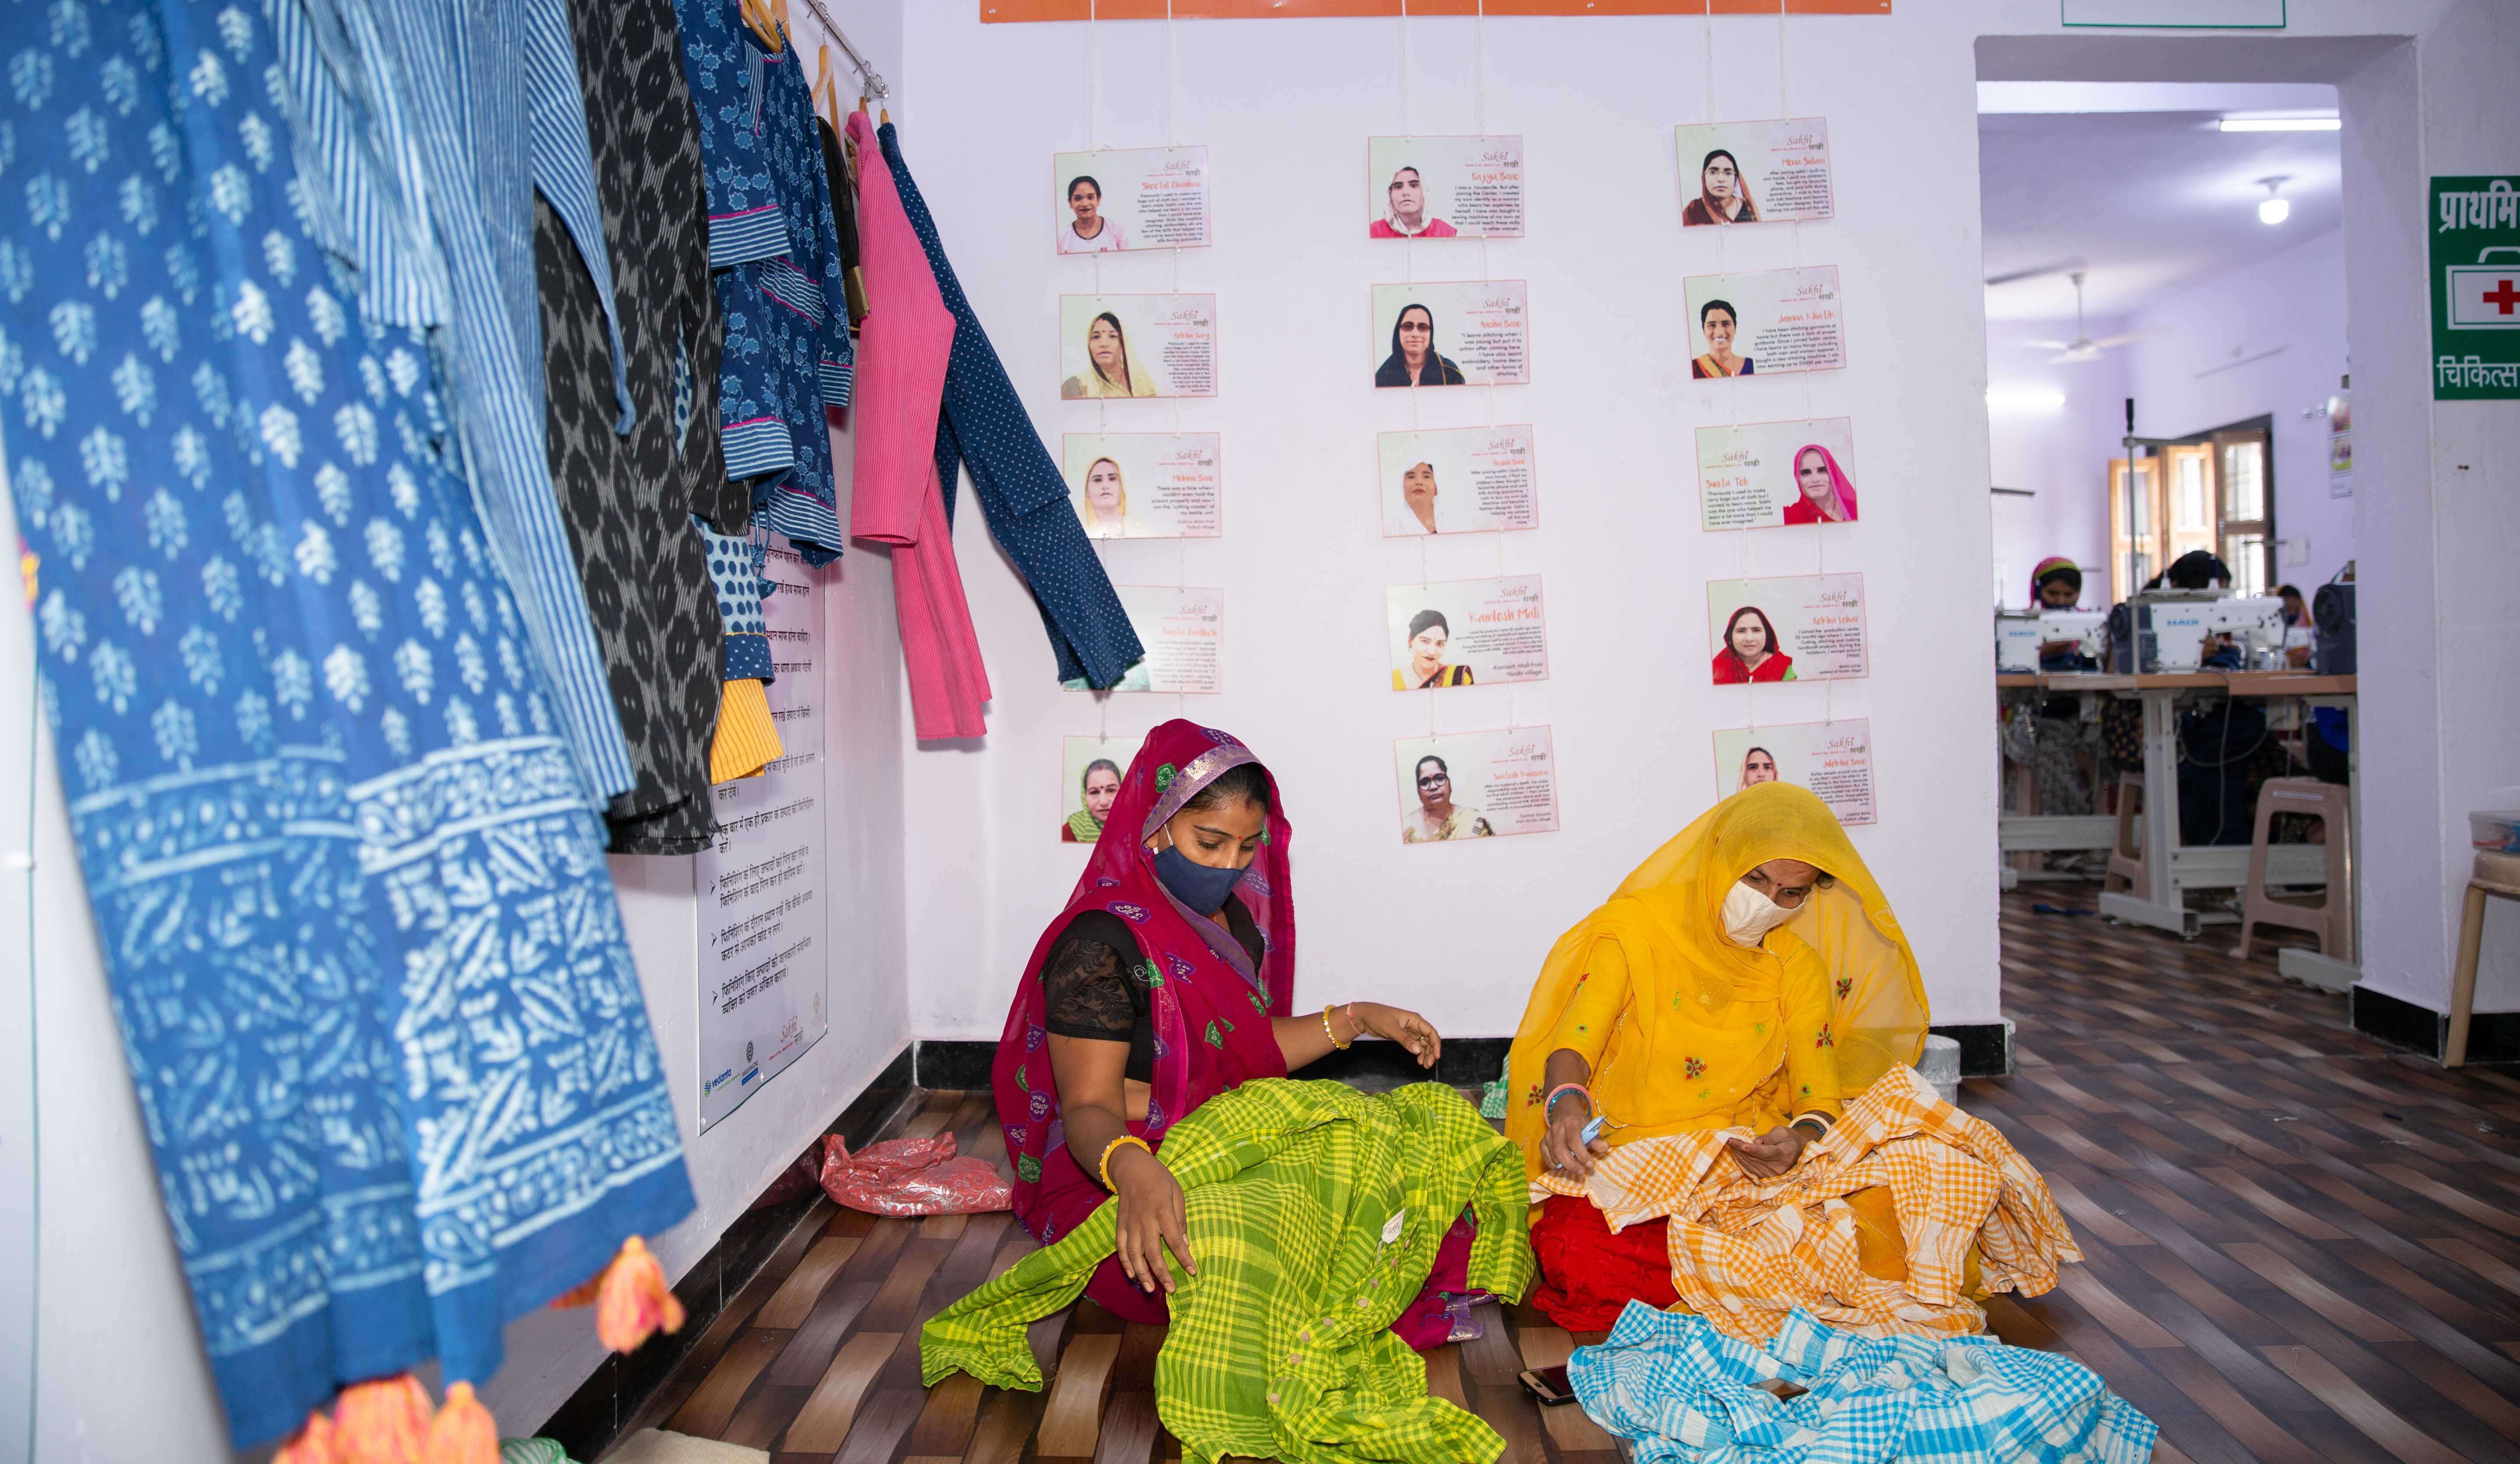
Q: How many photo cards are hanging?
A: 15